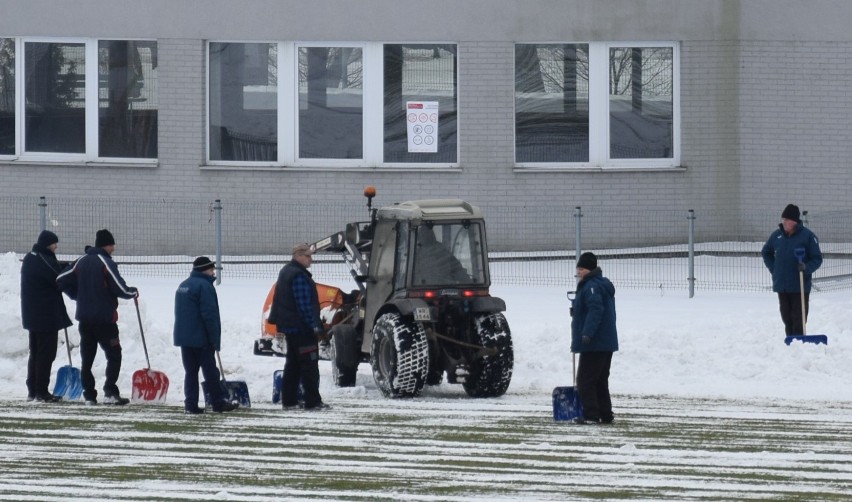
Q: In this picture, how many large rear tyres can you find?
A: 2